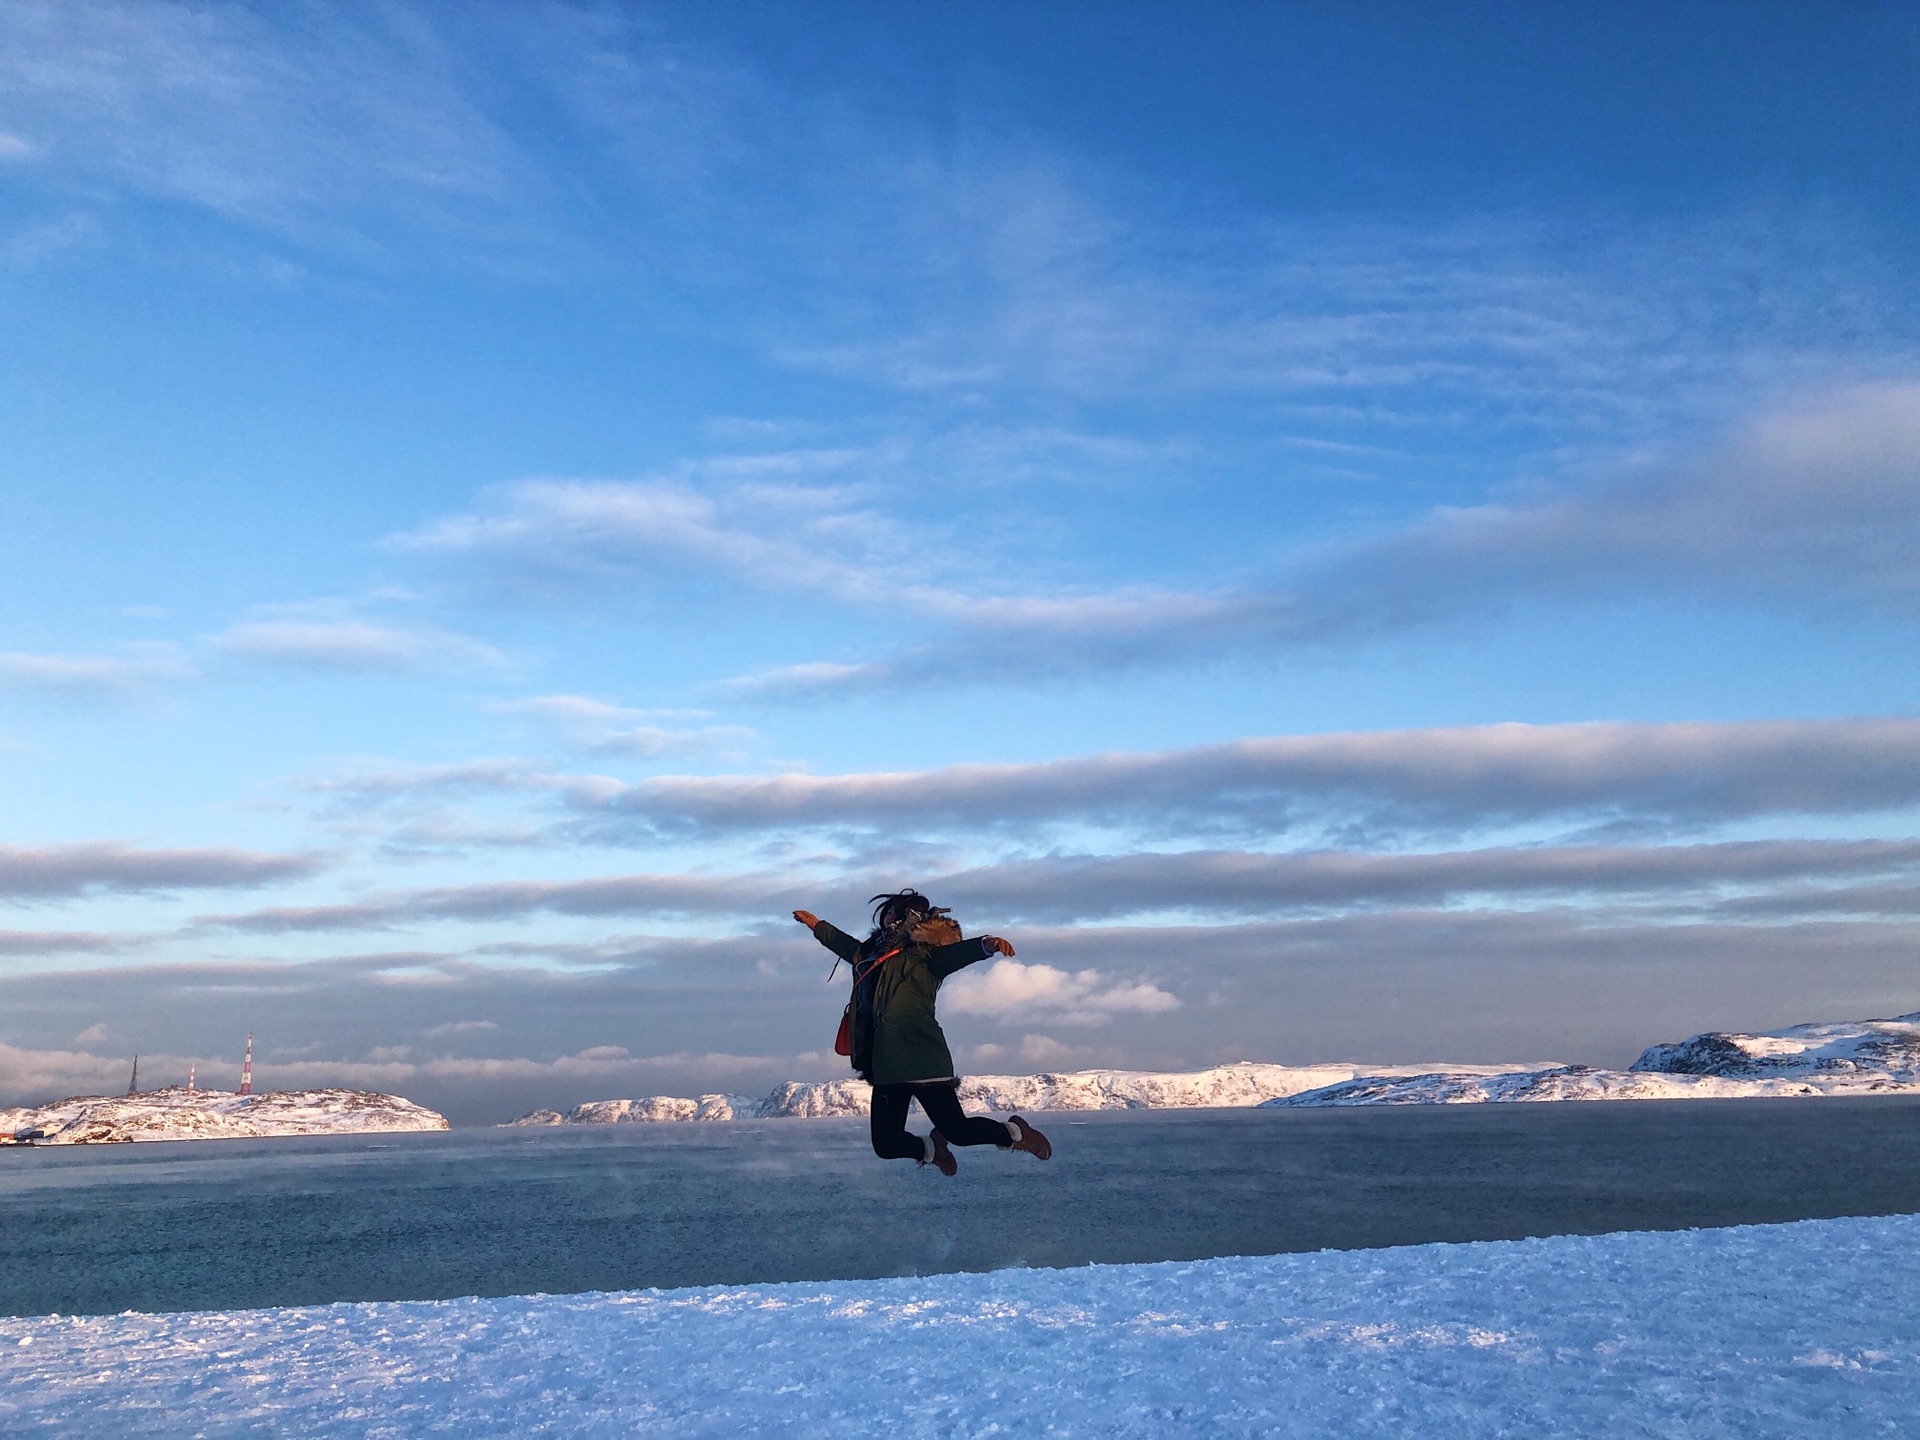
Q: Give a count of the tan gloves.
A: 2